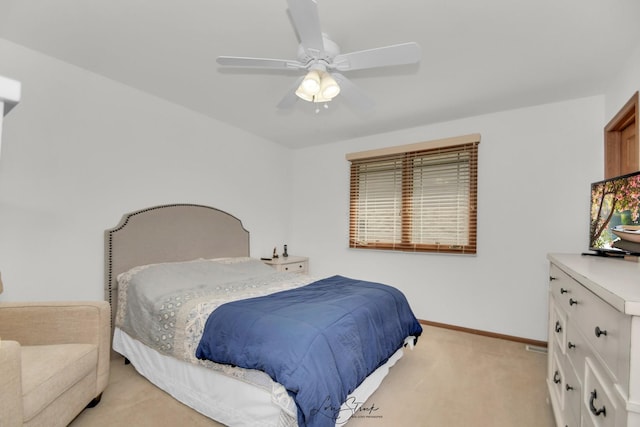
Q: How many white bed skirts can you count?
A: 1